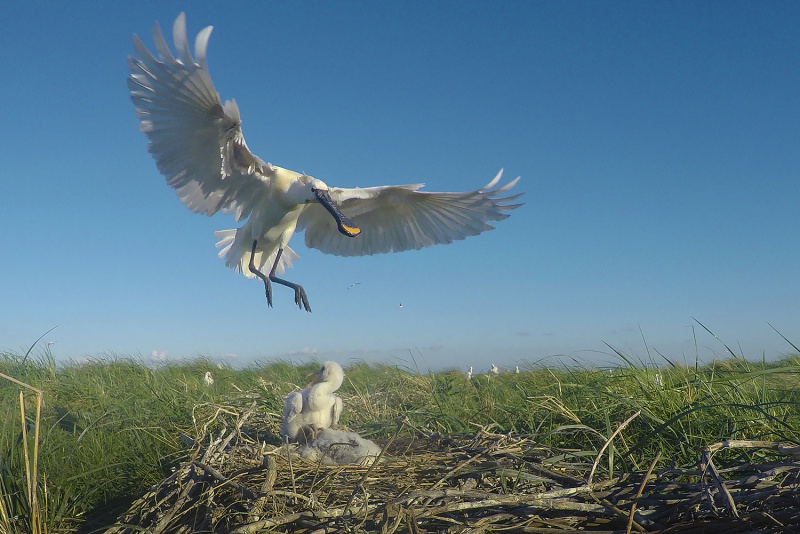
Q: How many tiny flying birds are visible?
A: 2